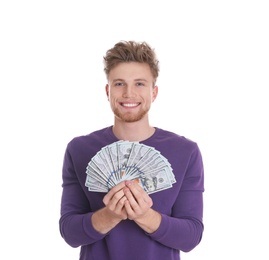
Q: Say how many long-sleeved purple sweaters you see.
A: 1